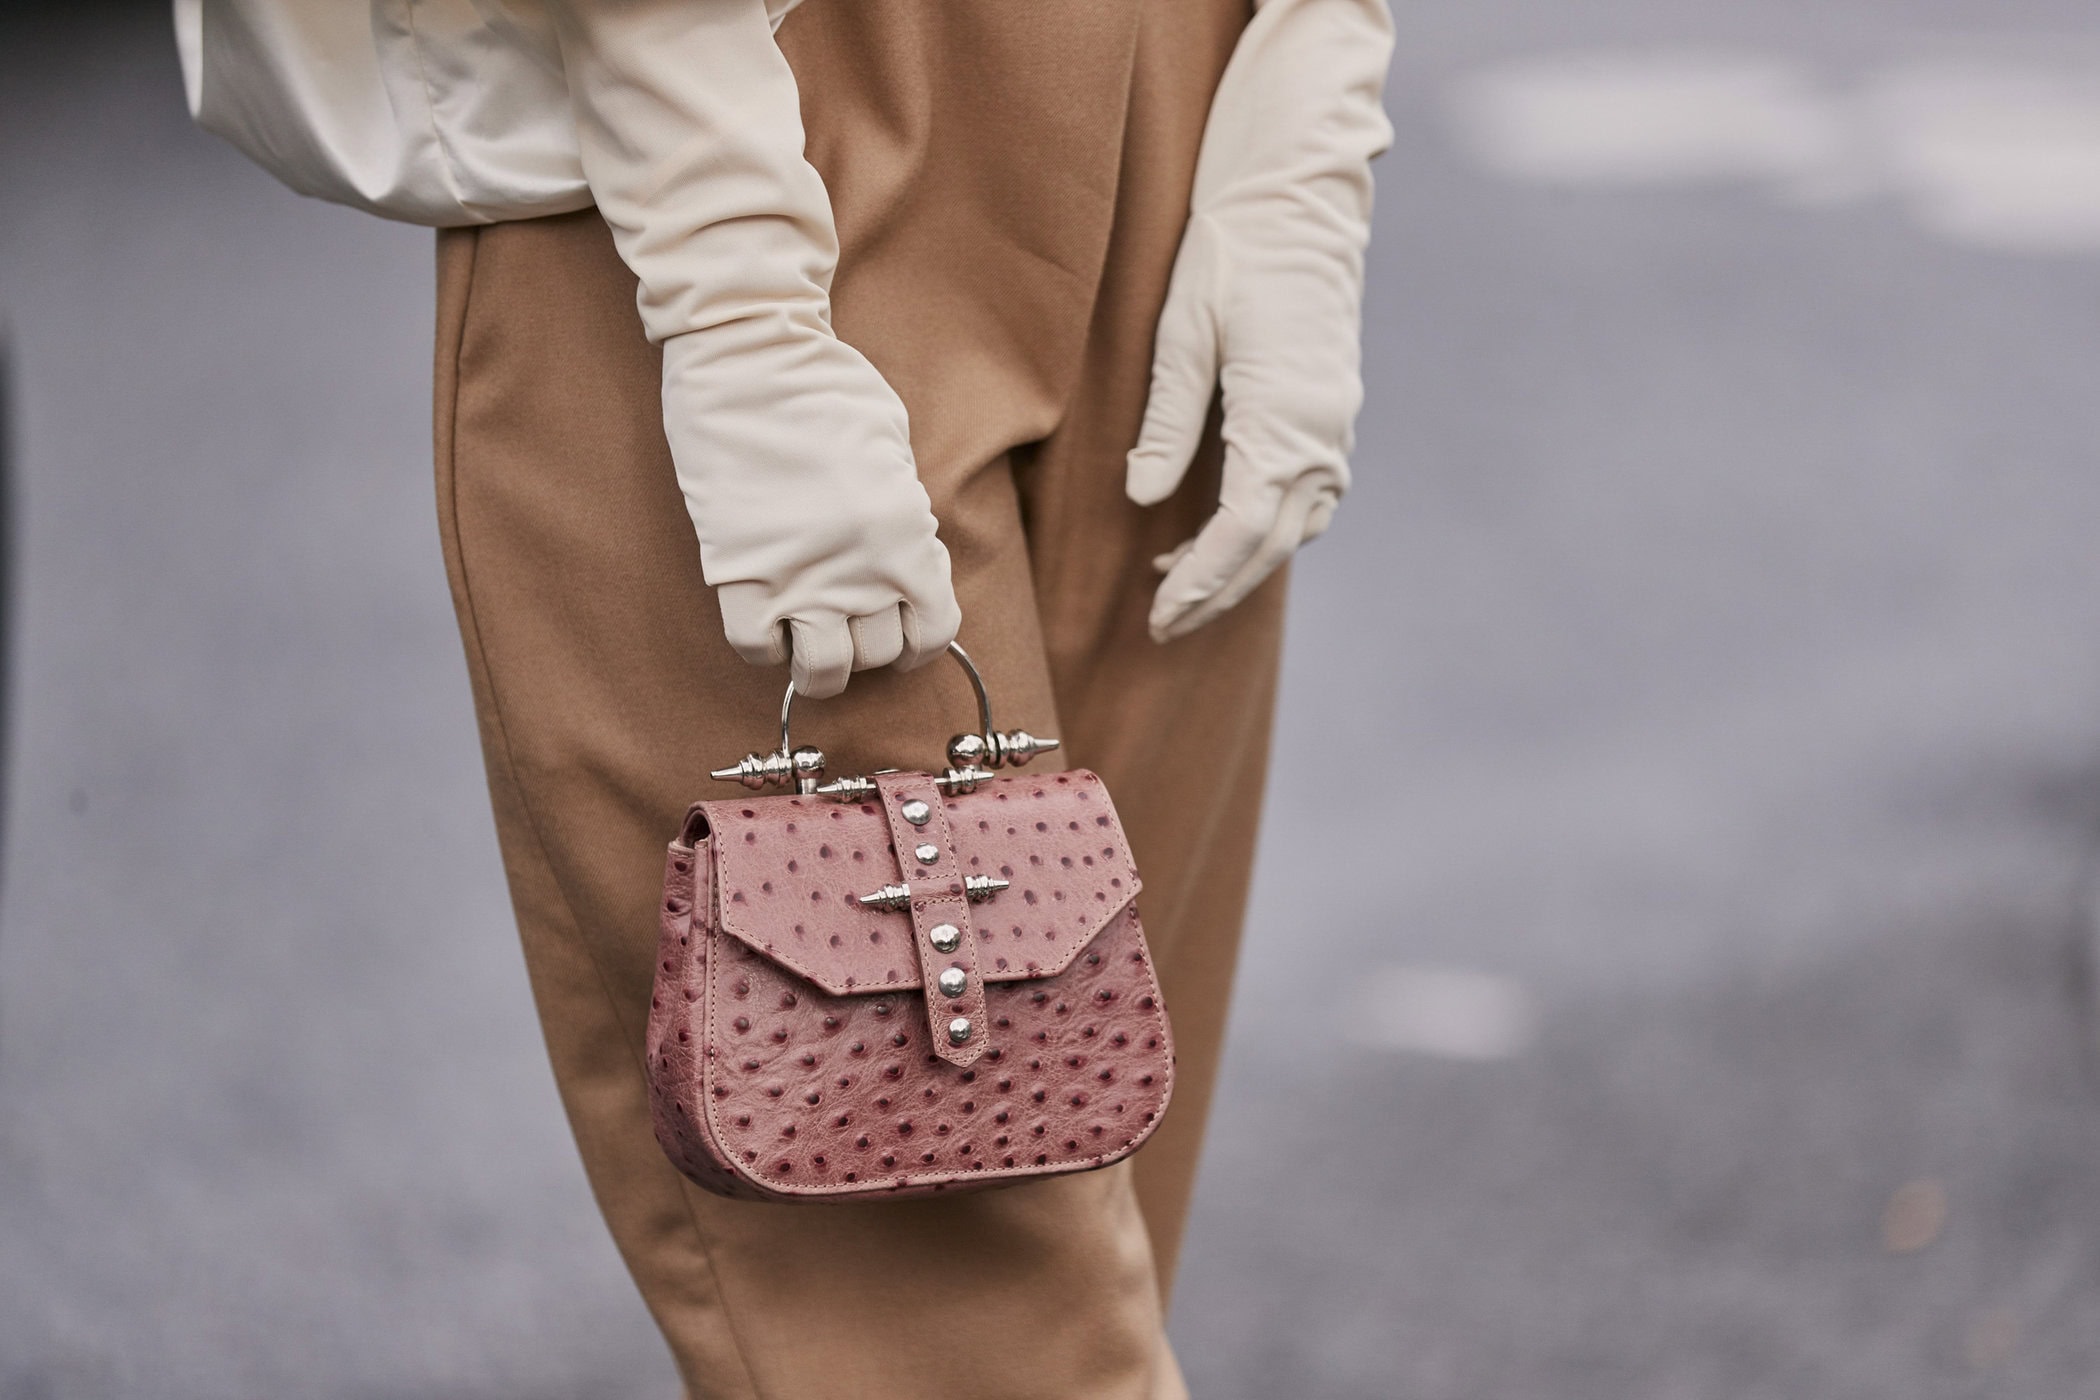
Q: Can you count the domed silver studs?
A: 5